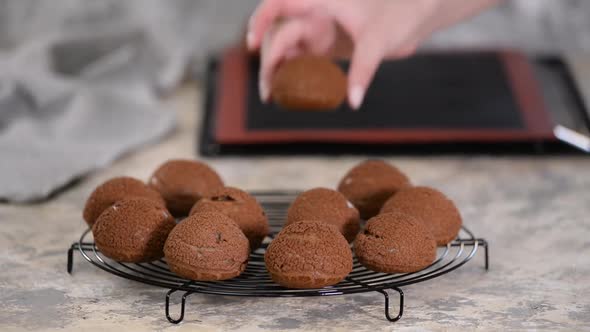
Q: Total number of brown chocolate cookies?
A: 11